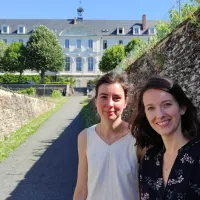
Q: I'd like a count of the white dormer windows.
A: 5